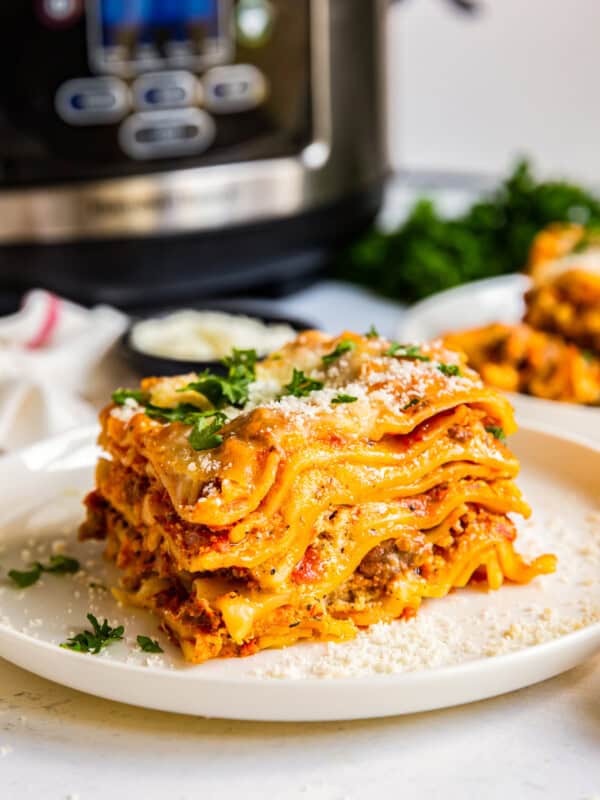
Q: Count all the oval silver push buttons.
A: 4